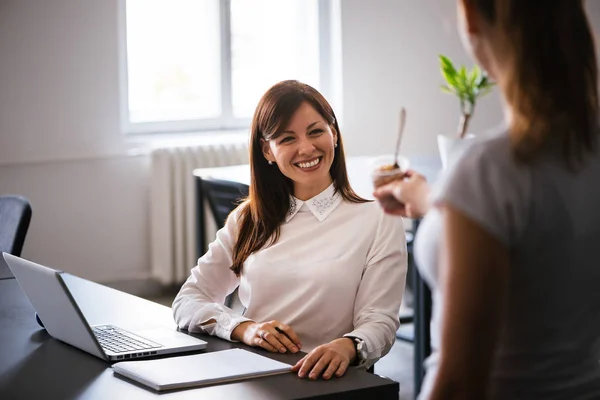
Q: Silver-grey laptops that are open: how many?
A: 1